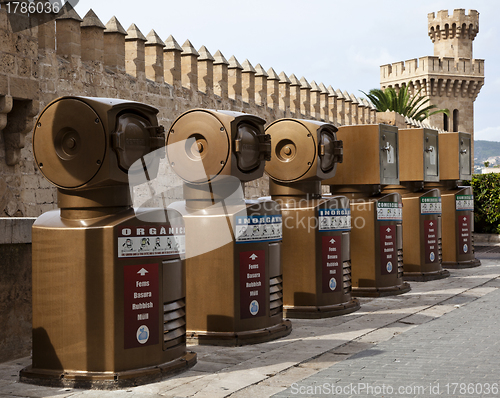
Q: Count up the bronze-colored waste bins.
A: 6